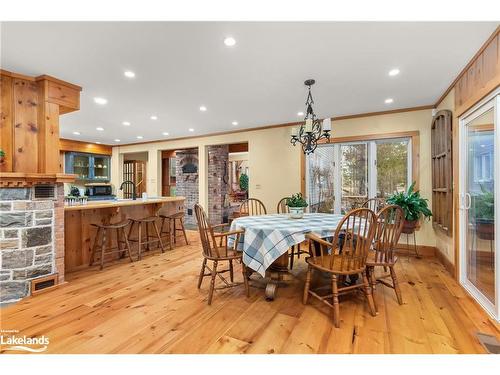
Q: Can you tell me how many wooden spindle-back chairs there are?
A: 6